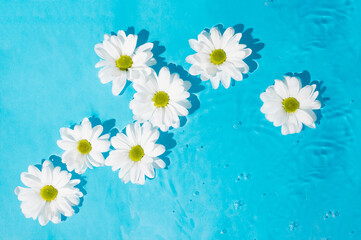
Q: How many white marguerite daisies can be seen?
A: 7